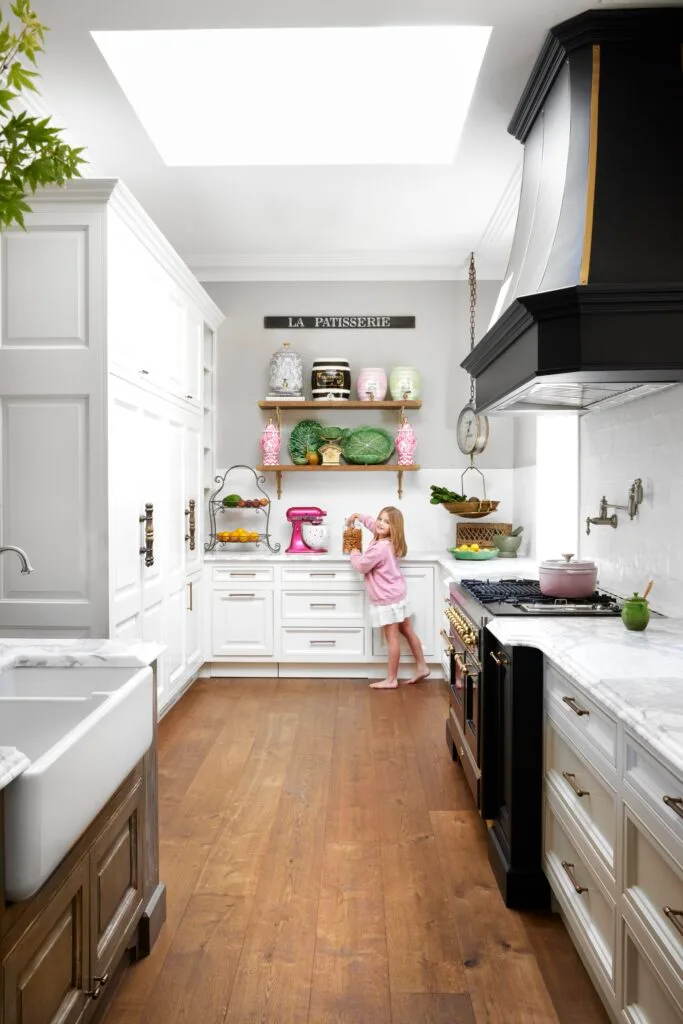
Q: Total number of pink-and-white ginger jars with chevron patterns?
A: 2